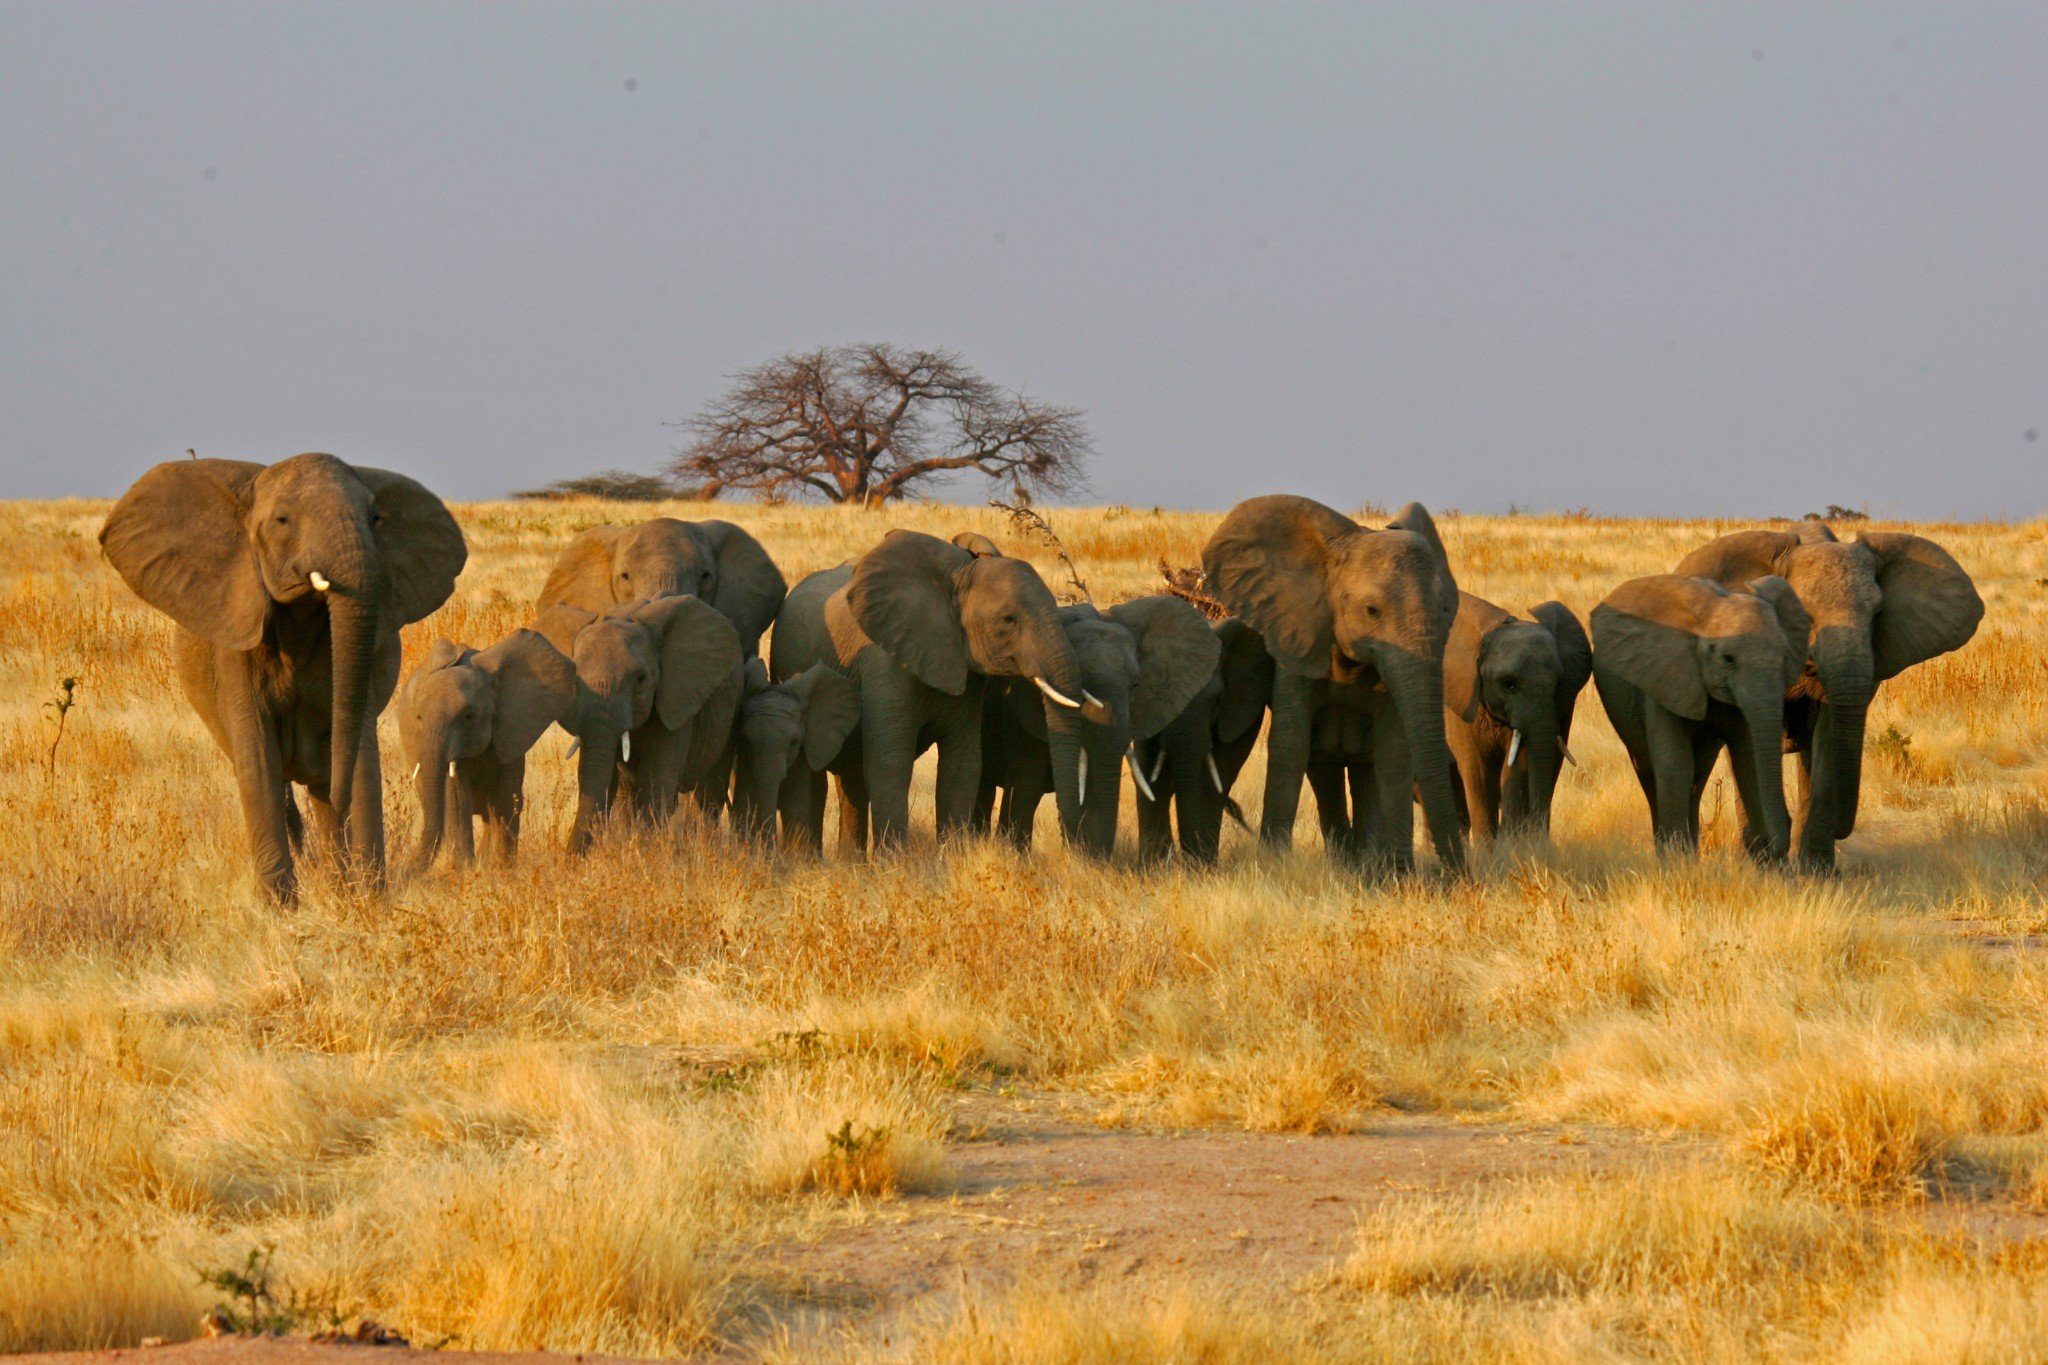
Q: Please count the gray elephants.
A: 12